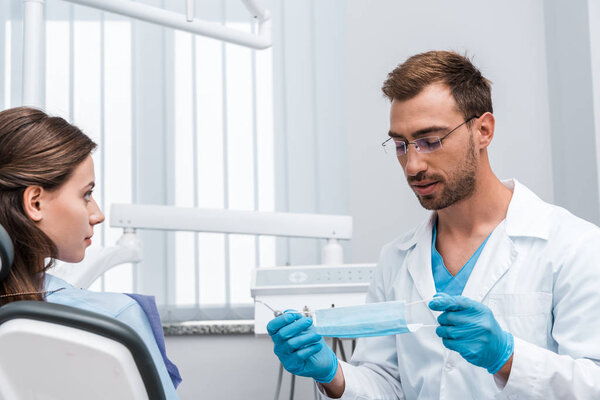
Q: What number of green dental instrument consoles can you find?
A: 0